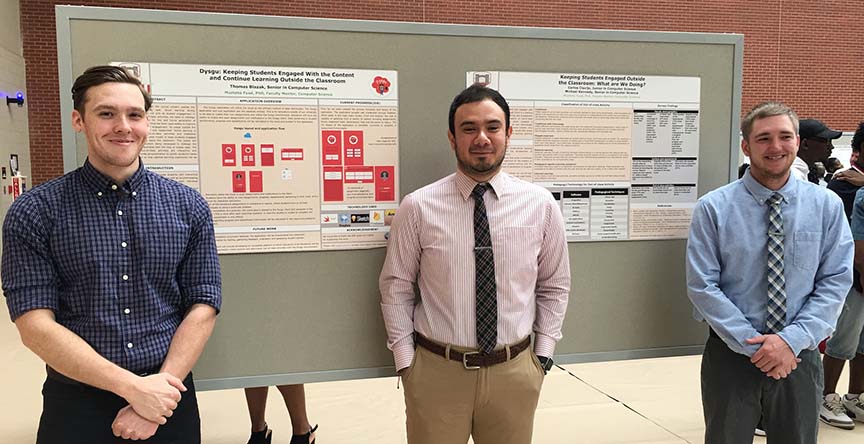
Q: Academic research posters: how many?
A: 2